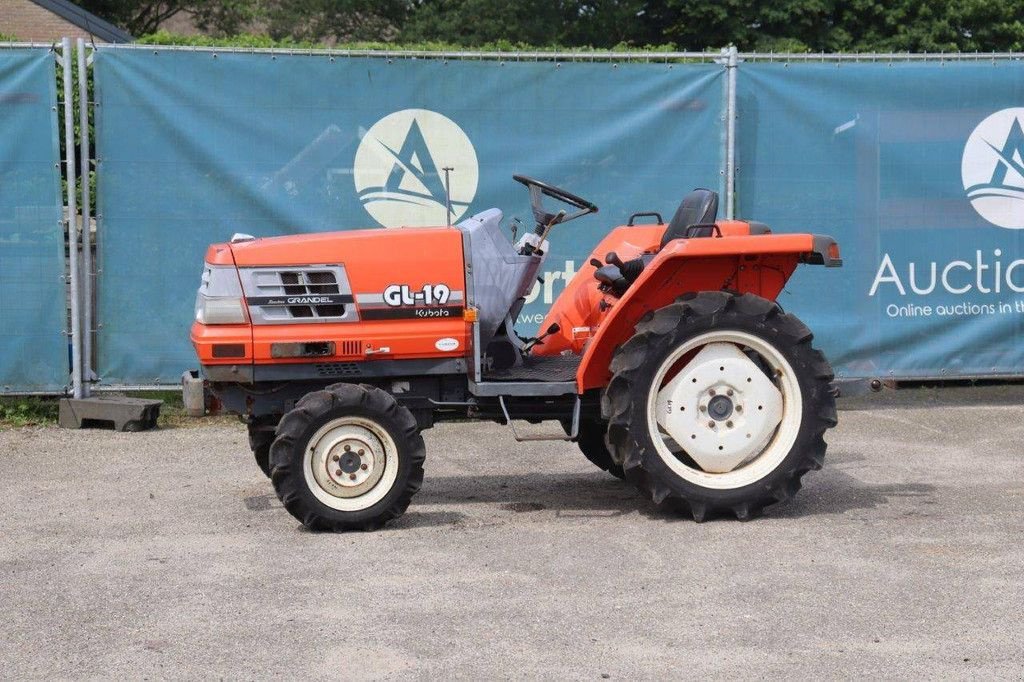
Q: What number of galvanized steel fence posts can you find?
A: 3